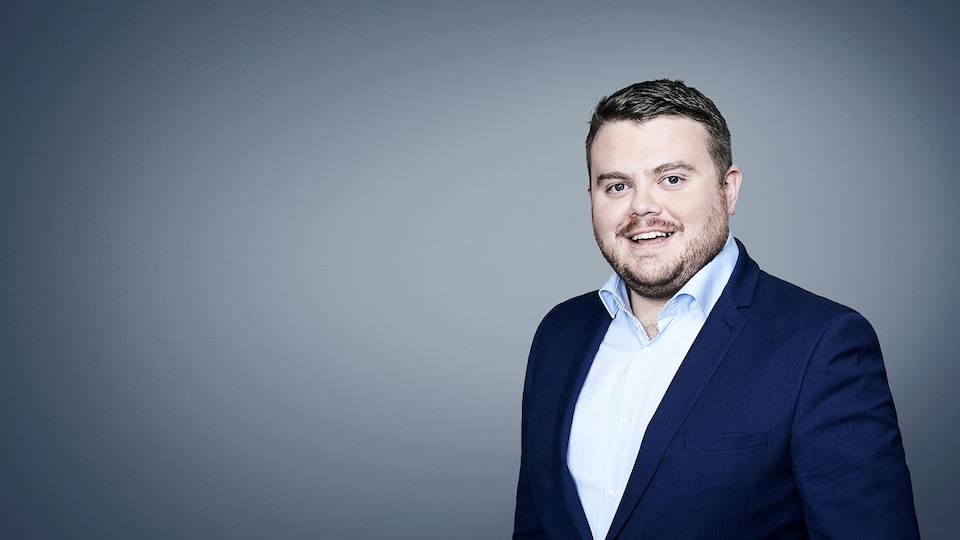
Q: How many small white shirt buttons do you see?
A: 3